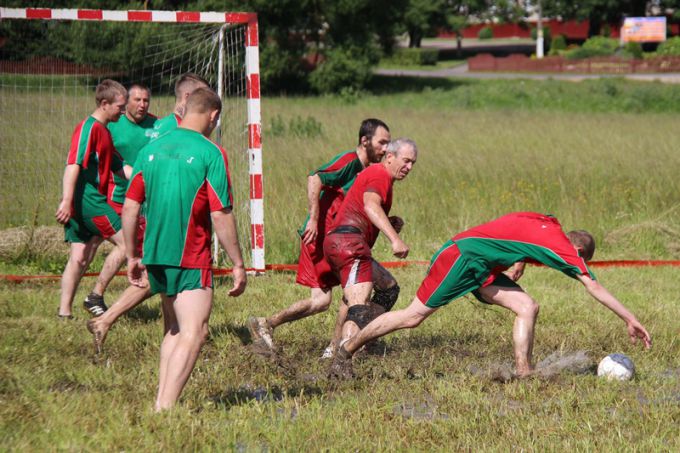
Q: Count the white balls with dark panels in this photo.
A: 1